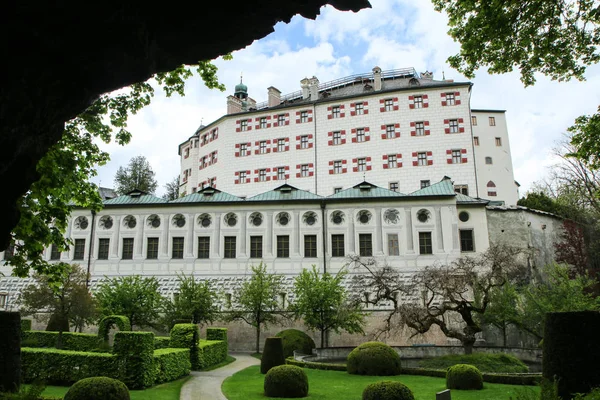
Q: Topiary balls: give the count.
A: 6